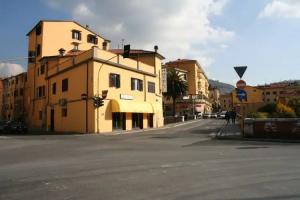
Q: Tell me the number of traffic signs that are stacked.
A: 3